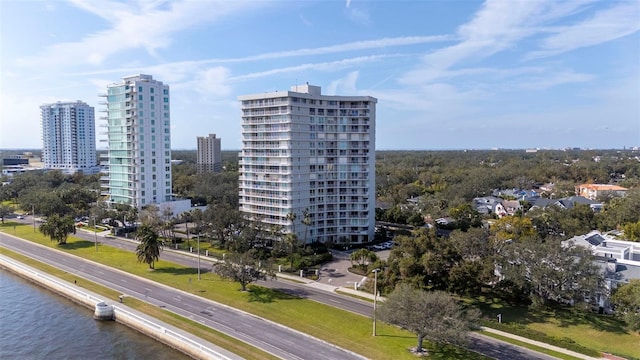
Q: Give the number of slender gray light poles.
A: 4